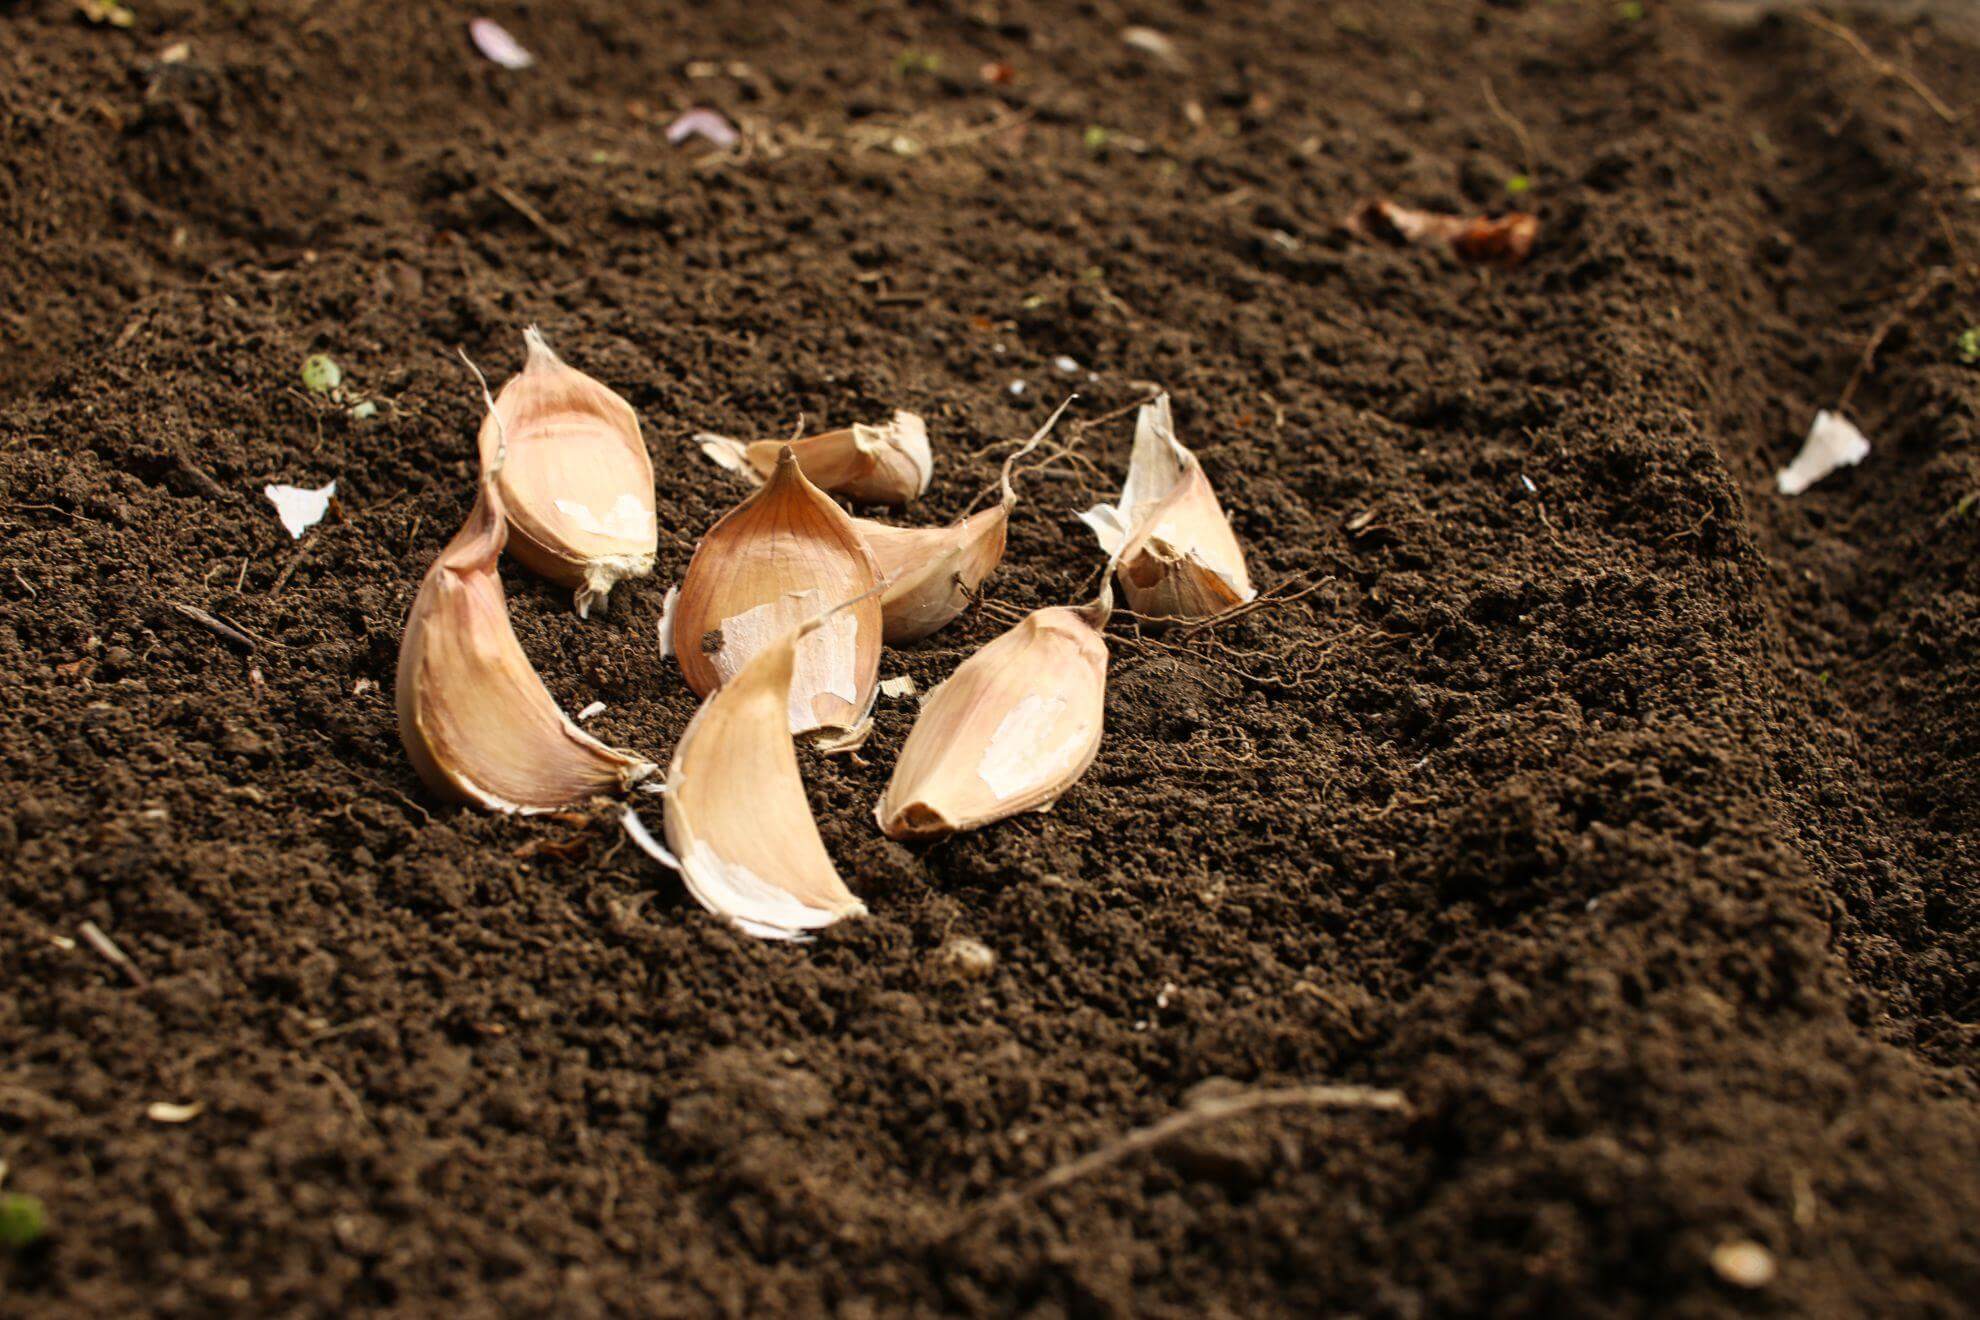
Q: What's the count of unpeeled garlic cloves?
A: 8